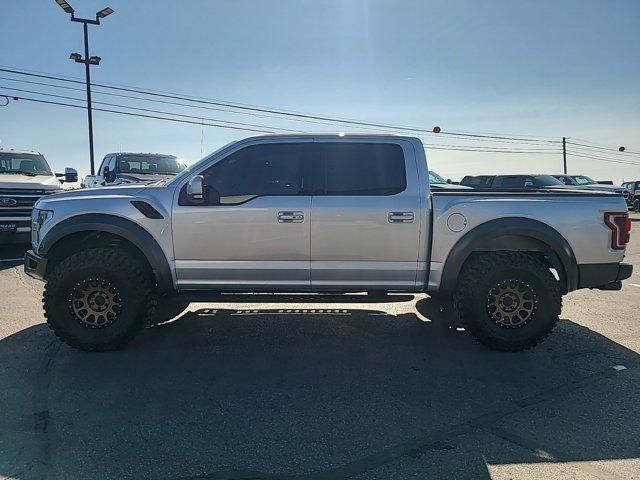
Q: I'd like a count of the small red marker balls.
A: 2